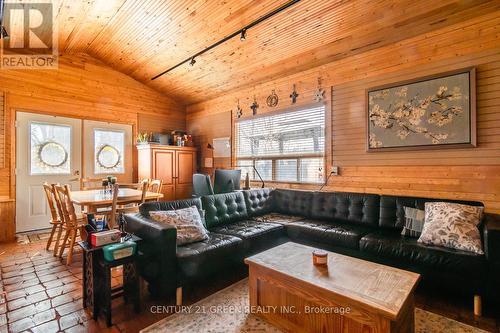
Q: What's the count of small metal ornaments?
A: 5